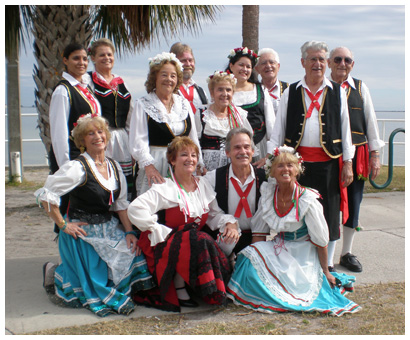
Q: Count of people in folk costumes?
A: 13